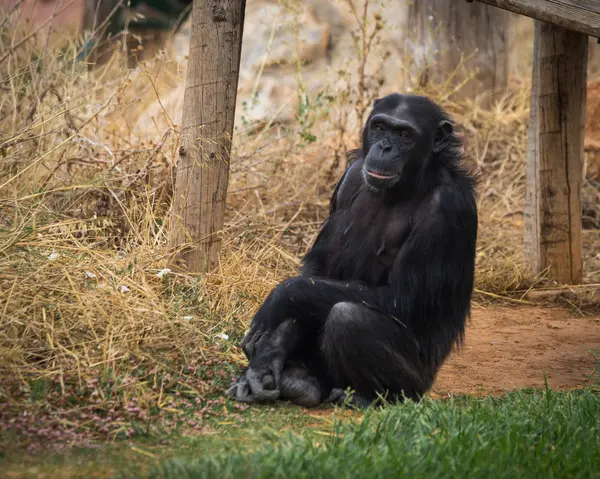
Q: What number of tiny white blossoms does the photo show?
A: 6